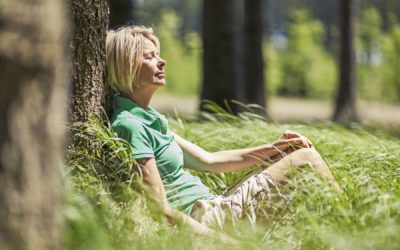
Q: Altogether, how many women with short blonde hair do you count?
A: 1